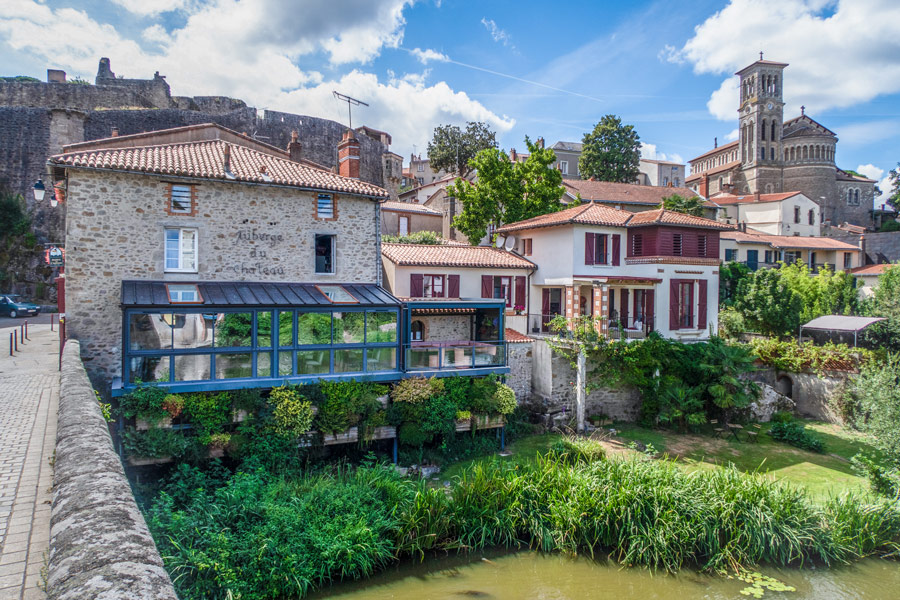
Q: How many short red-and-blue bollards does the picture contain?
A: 5